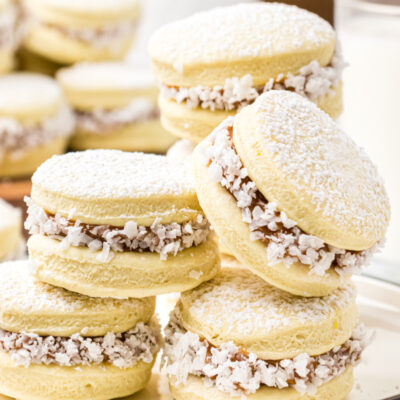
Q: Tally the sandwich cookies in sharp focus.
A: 5